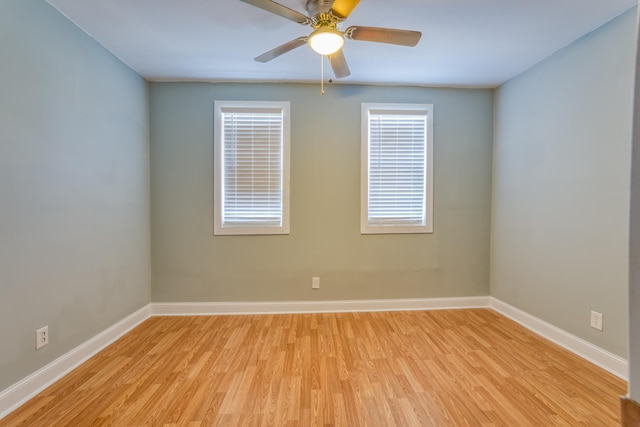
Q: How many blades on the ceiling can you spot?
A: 5